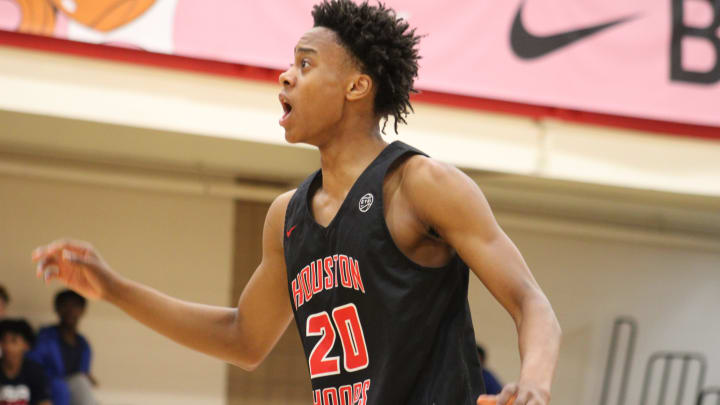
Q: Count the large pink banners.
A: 1